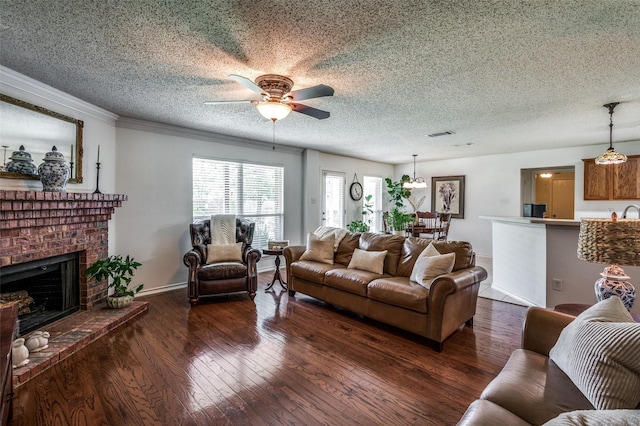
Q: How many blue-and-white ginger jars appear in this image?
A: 2